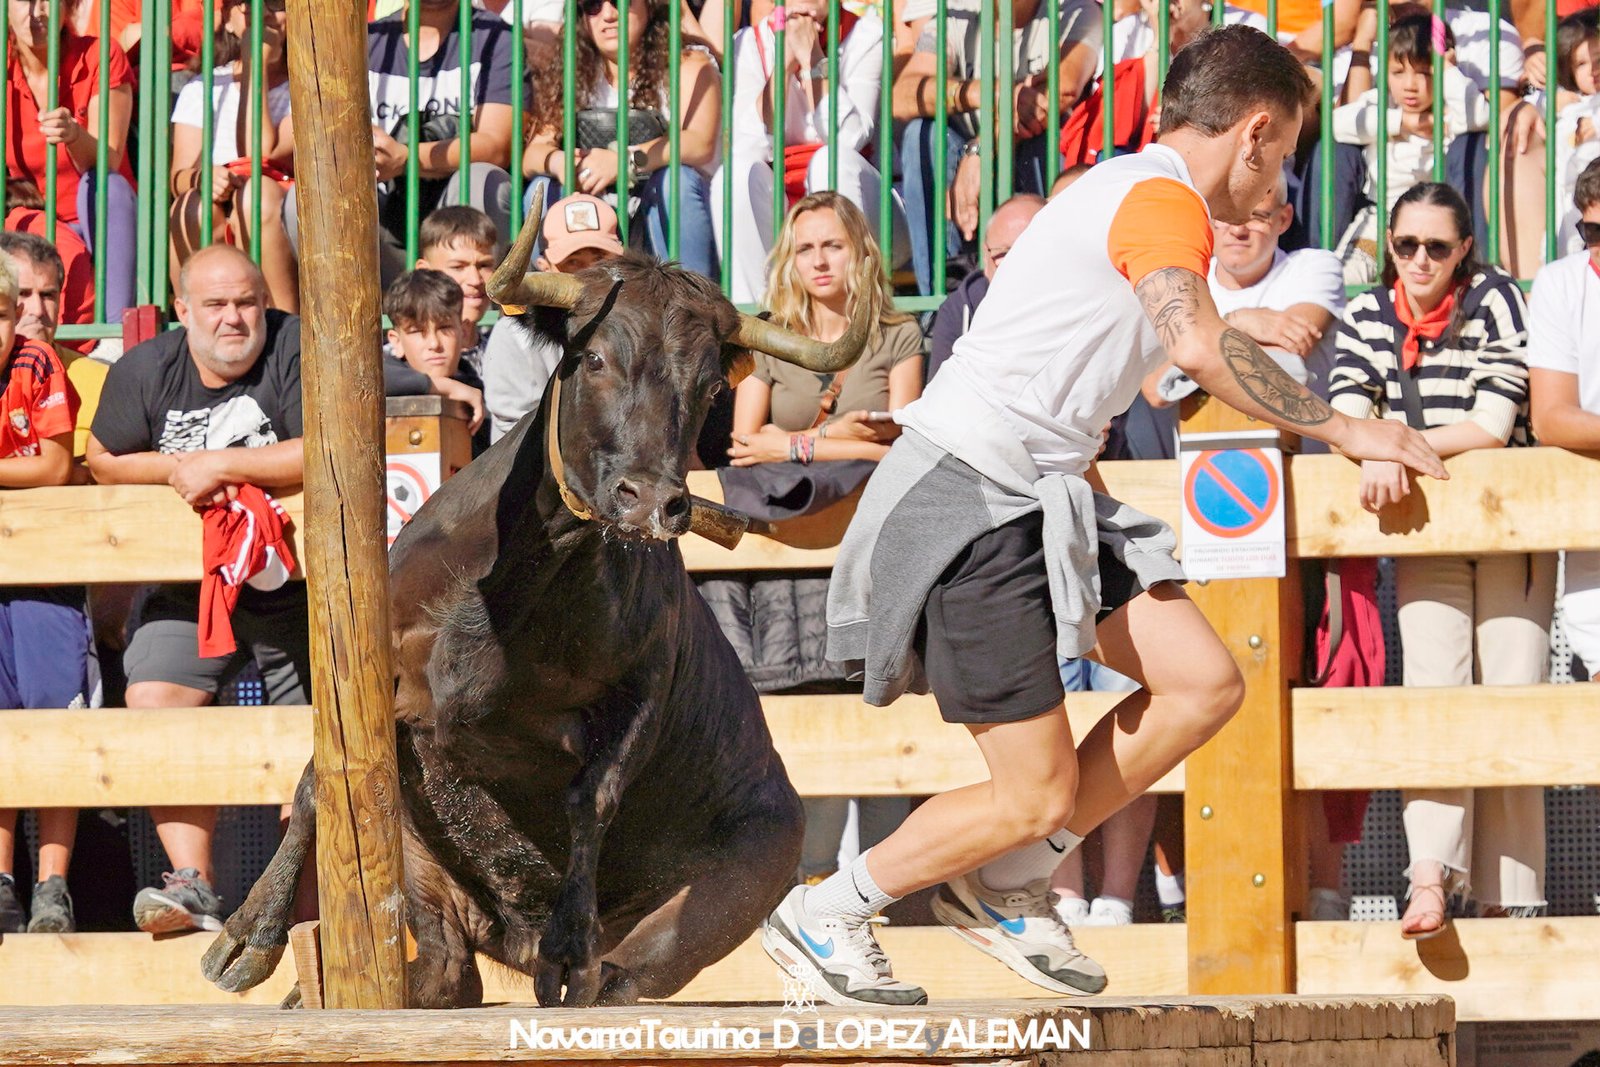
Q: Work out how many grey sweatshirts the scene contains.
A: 2